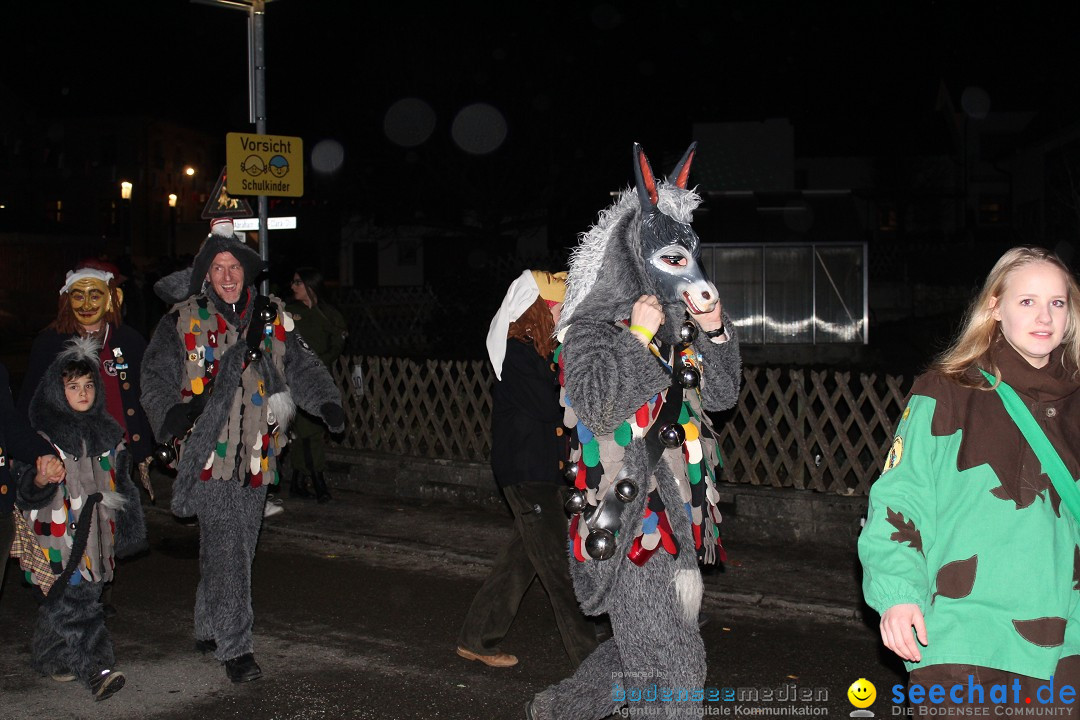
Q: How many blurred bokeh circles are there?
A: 4